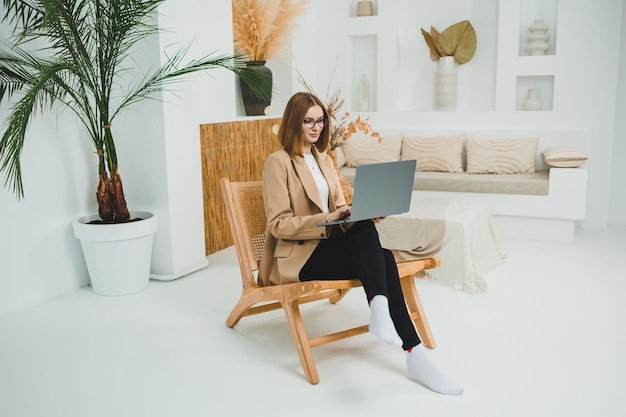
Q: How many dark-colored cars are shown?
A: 0